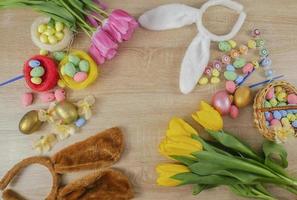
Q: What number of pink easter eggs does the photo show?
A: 11